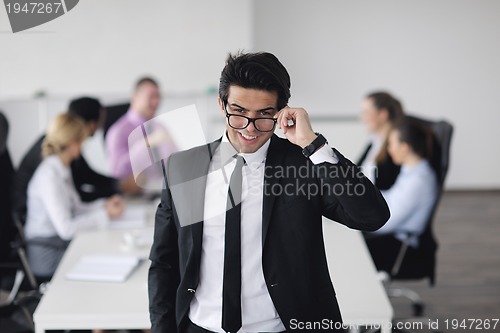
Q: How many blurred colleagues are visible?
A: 5